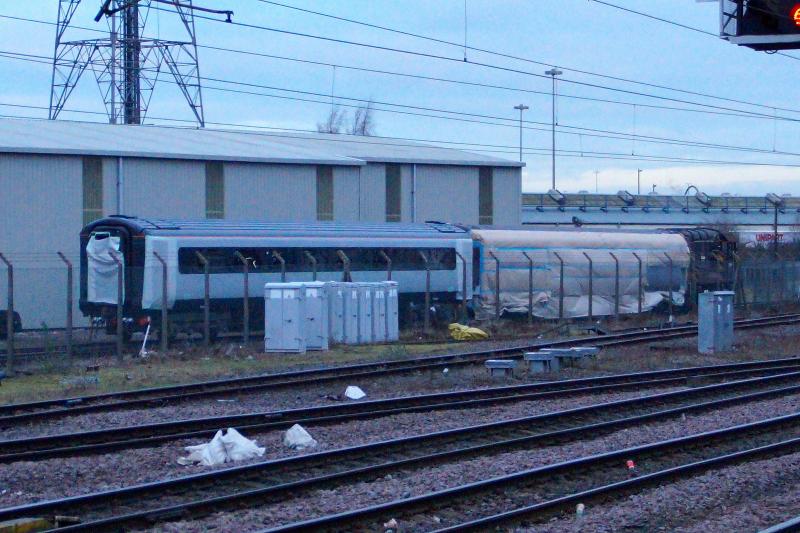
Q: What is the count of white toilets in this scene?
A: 0